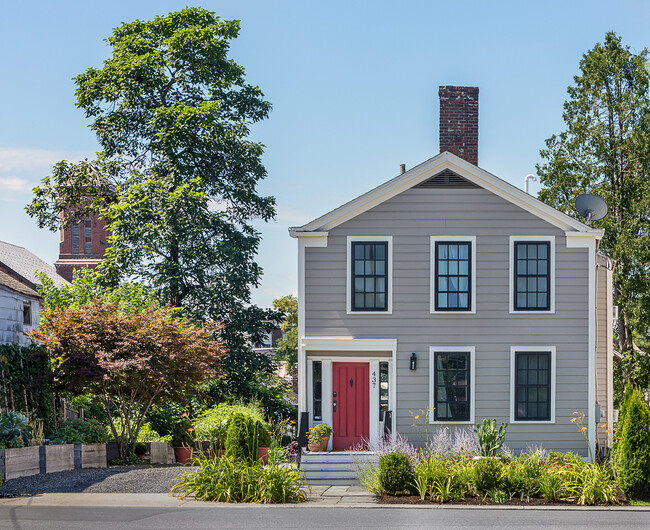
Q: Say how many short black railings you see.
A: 2